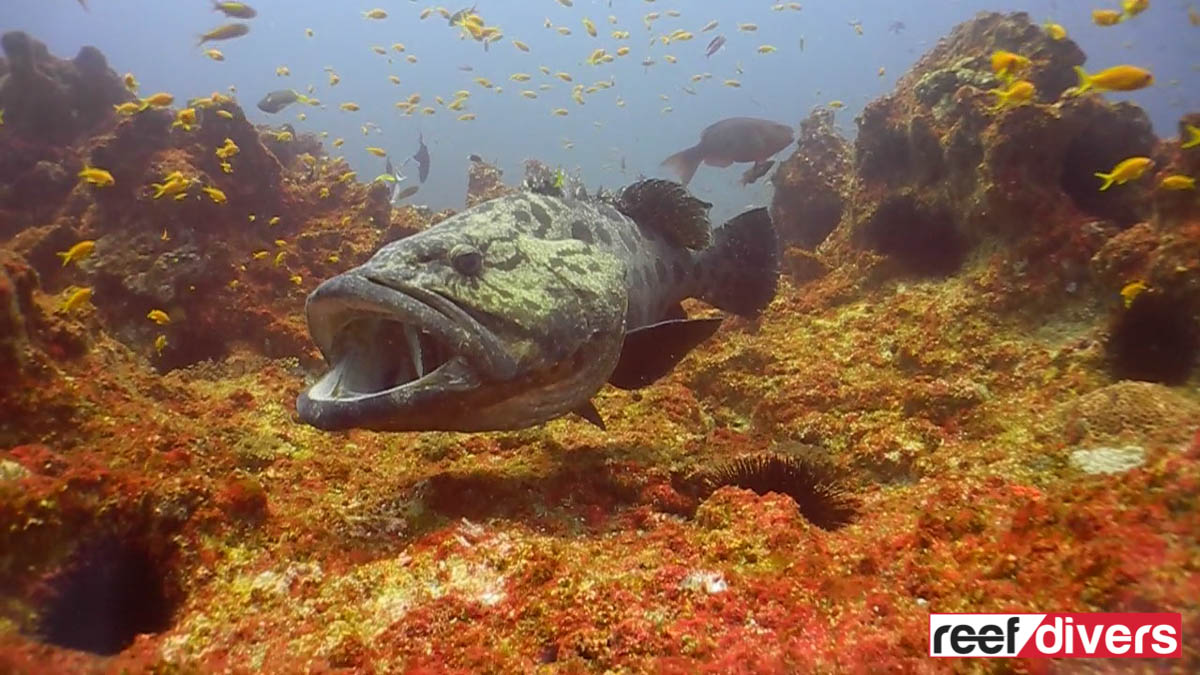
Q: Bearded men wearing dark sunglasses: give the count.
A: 0